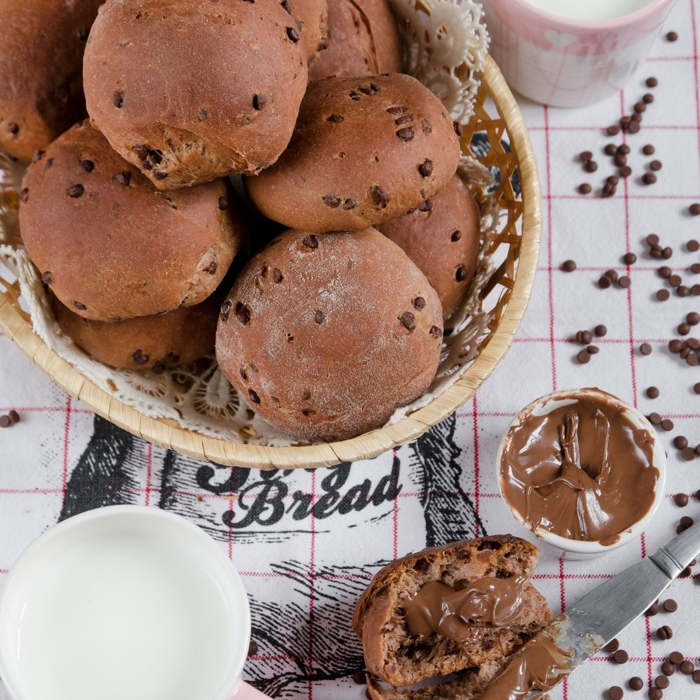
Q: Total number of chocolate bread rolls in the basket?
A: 9